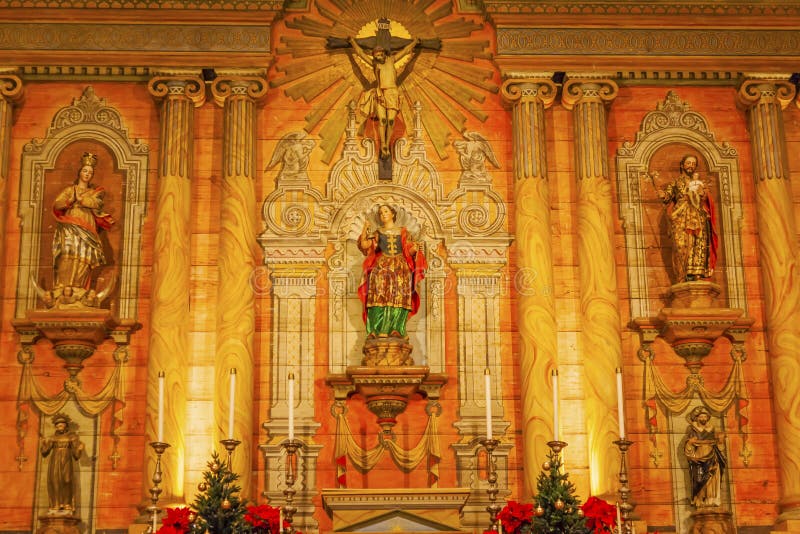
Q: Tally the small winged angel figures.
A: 2